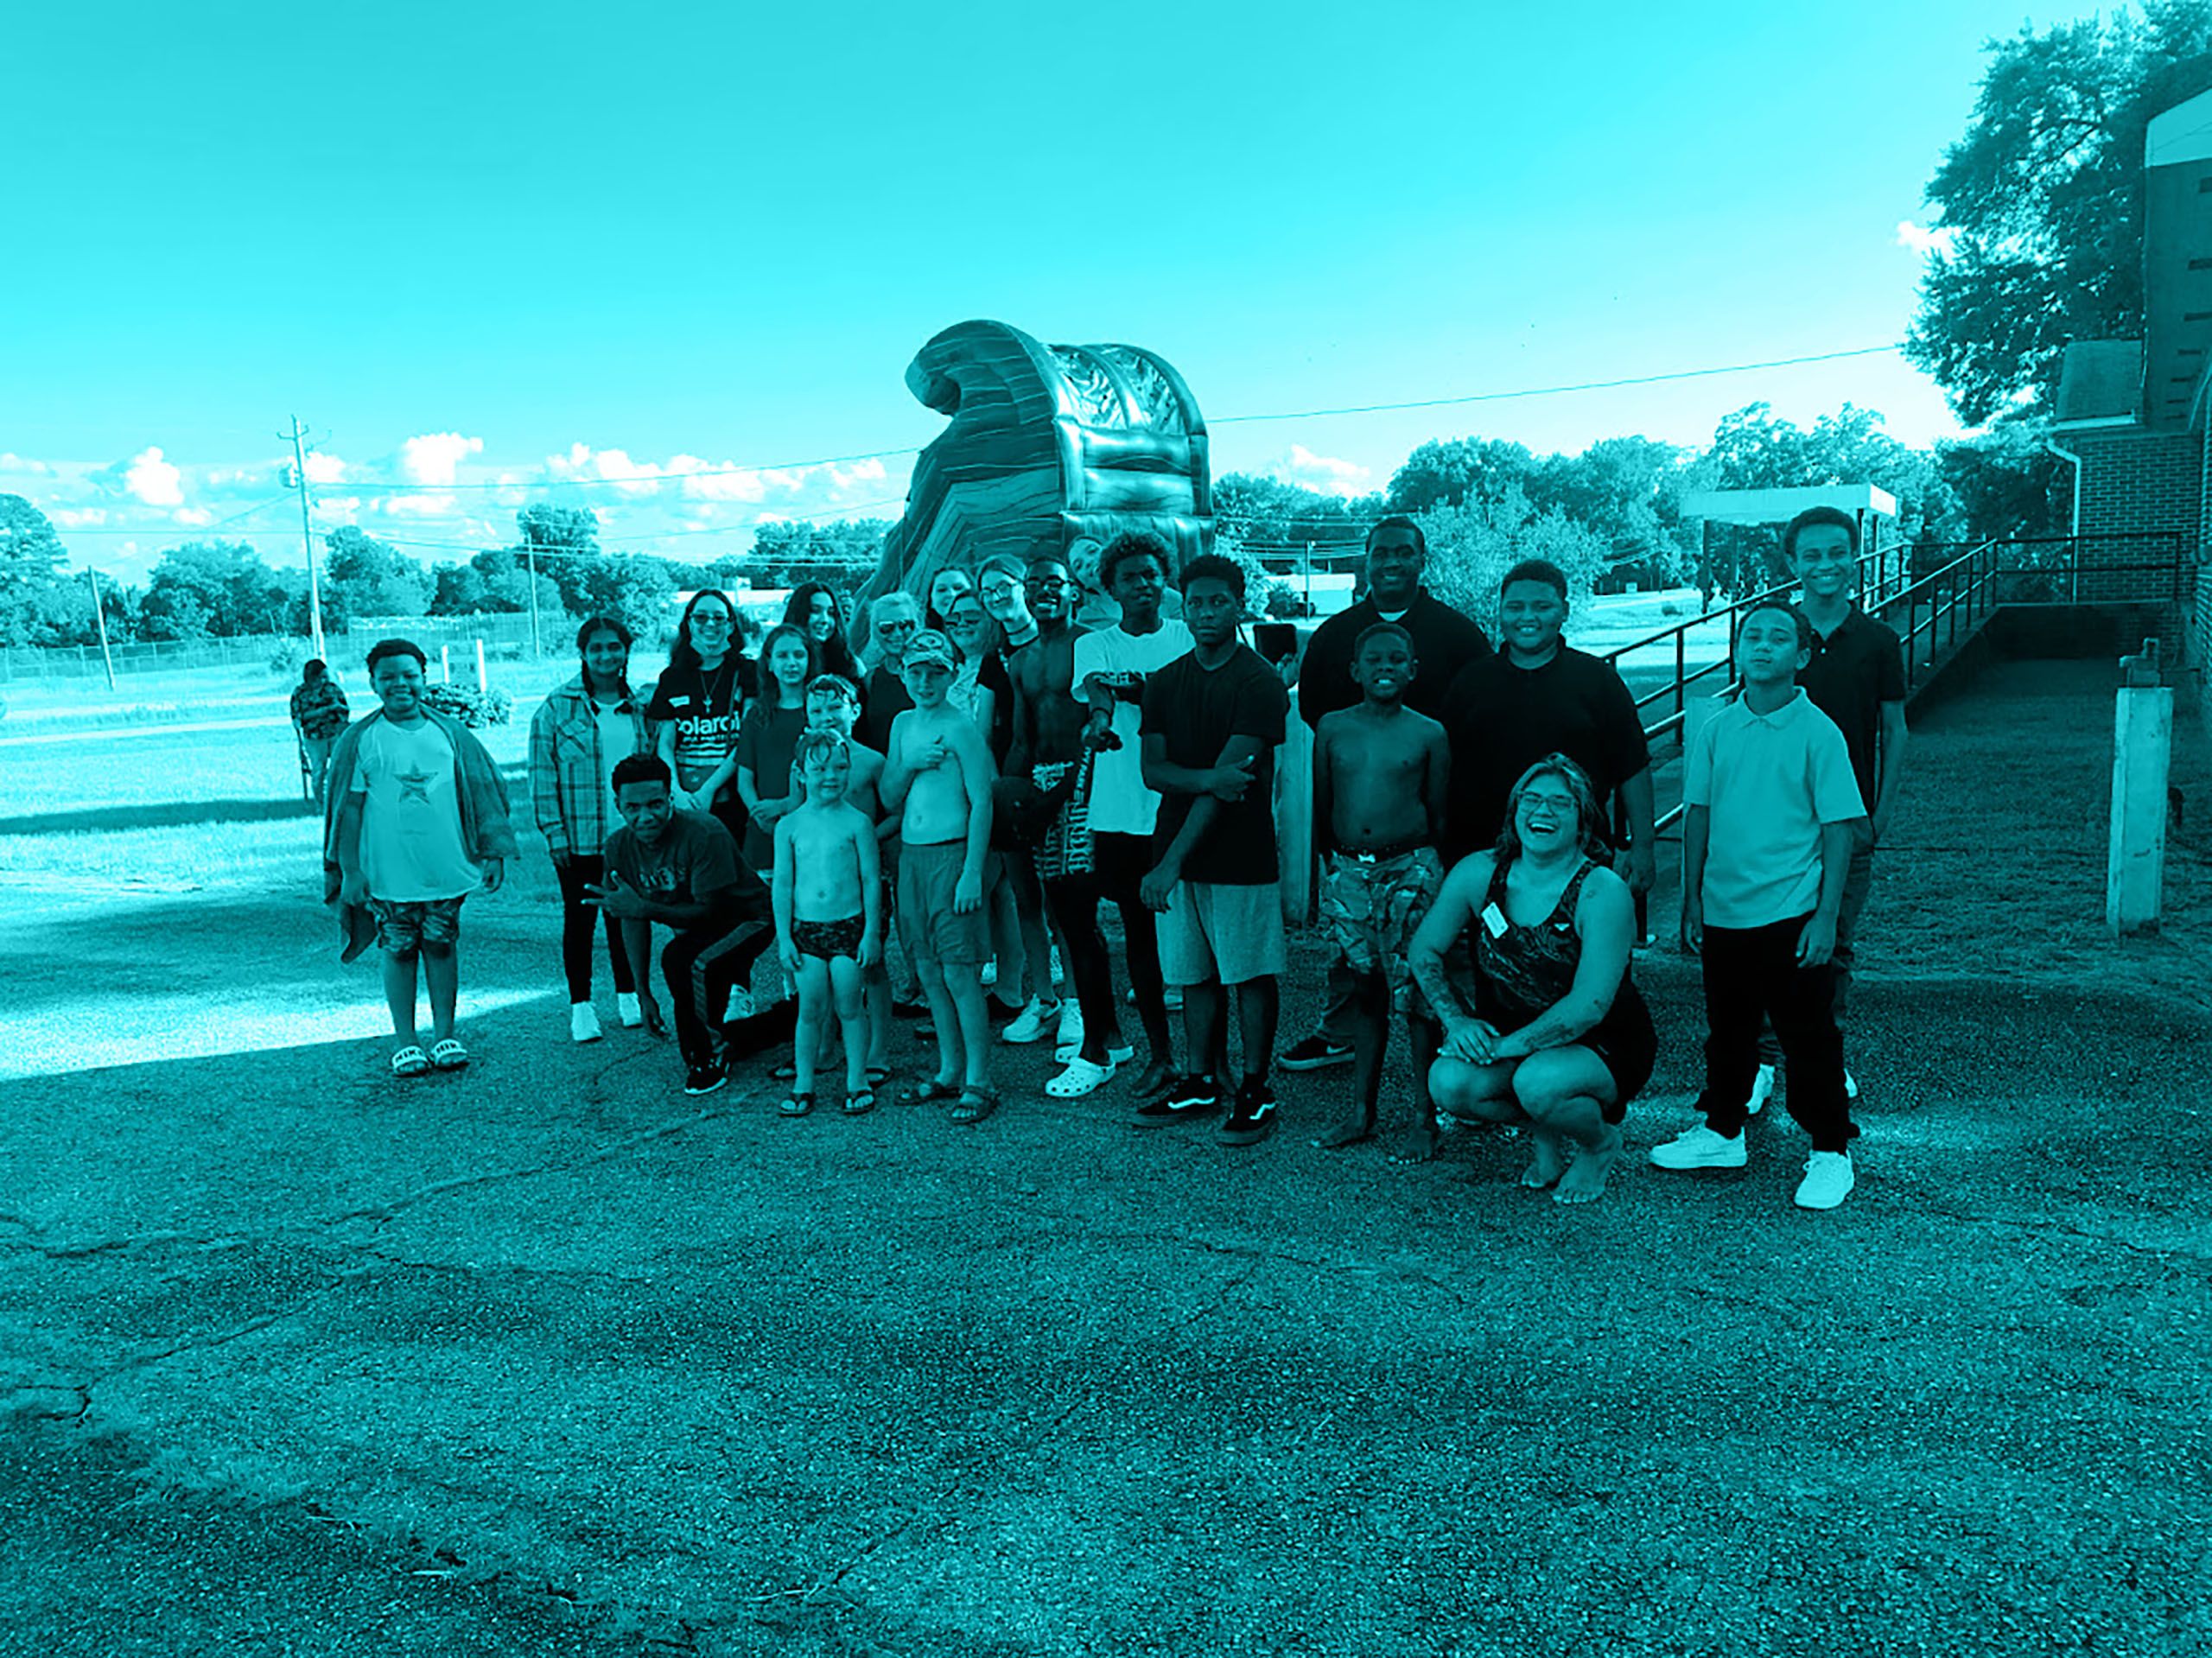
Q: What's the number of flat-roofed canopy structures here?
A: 1